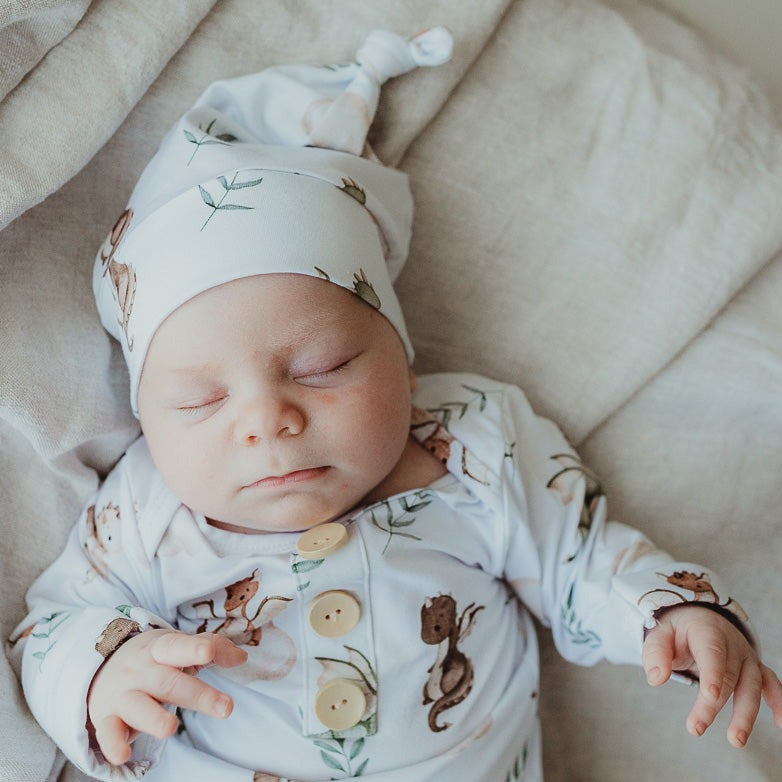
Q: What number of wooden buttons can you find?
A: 3